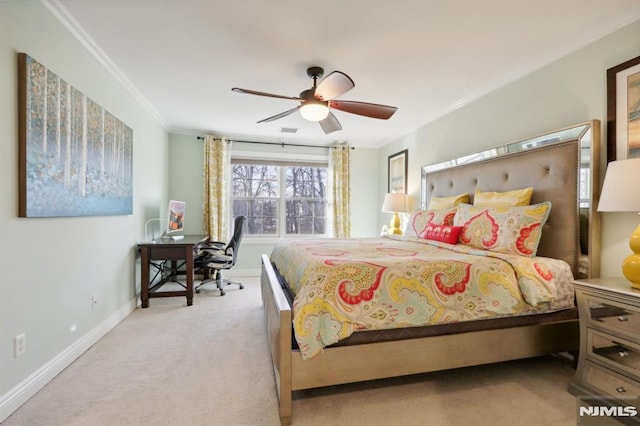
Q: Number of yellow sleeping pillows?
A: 2